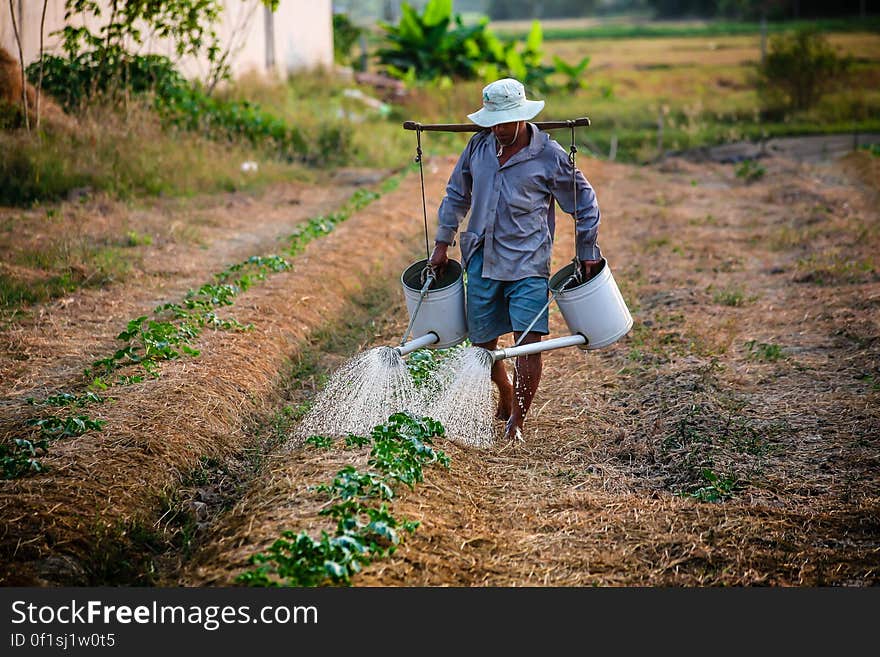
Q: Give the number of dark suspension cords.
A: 2